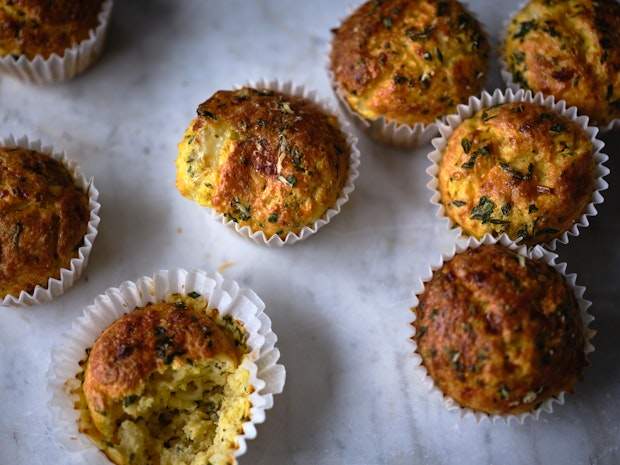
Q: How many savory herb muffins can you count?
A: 8